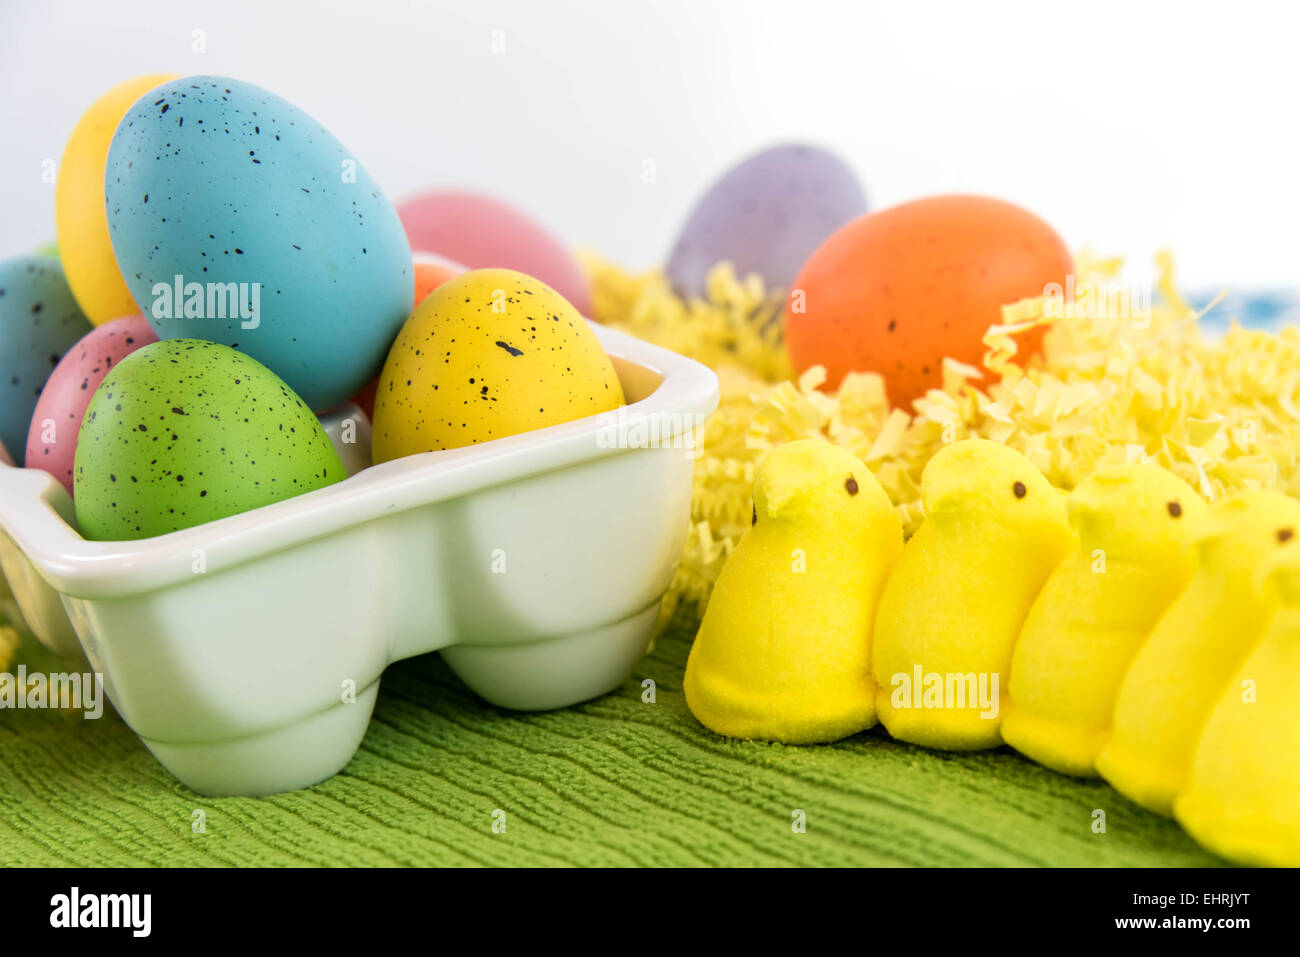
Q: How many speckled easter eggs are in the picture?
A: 11